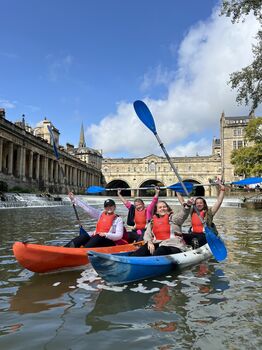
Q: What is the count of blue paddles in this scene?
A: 4